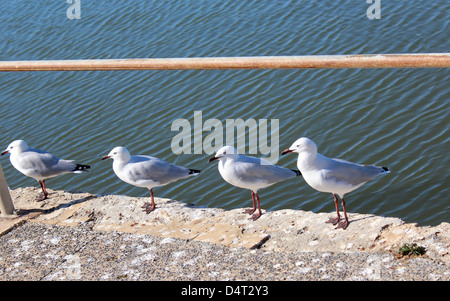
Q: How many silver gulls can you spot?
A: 4